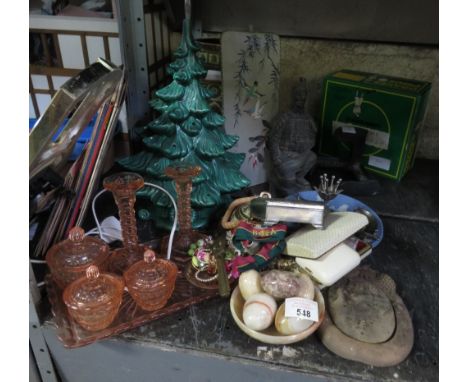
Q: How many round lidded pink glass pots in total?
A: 3